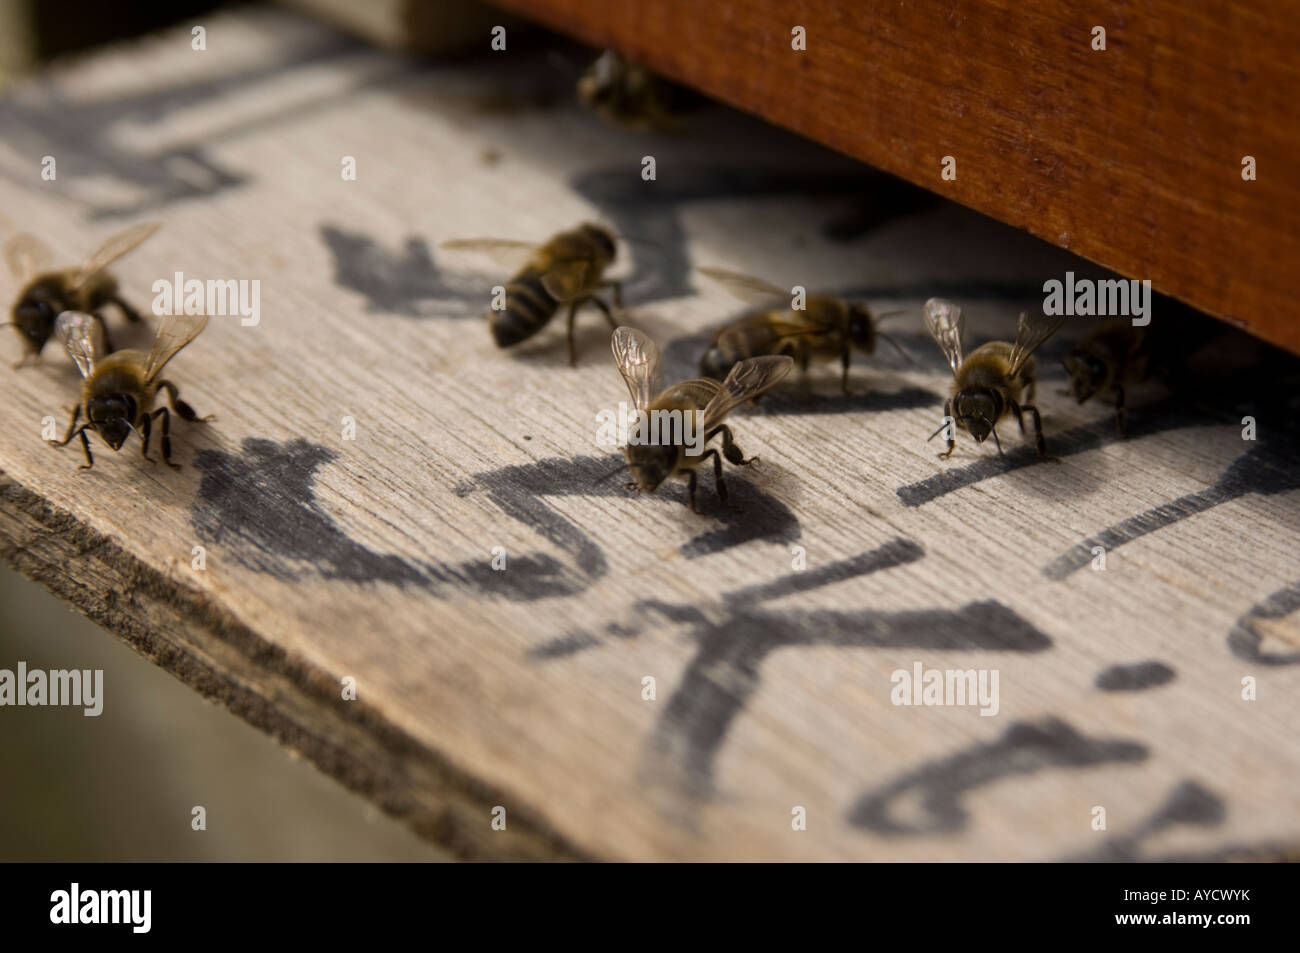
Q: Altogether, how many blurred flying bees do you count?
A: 1